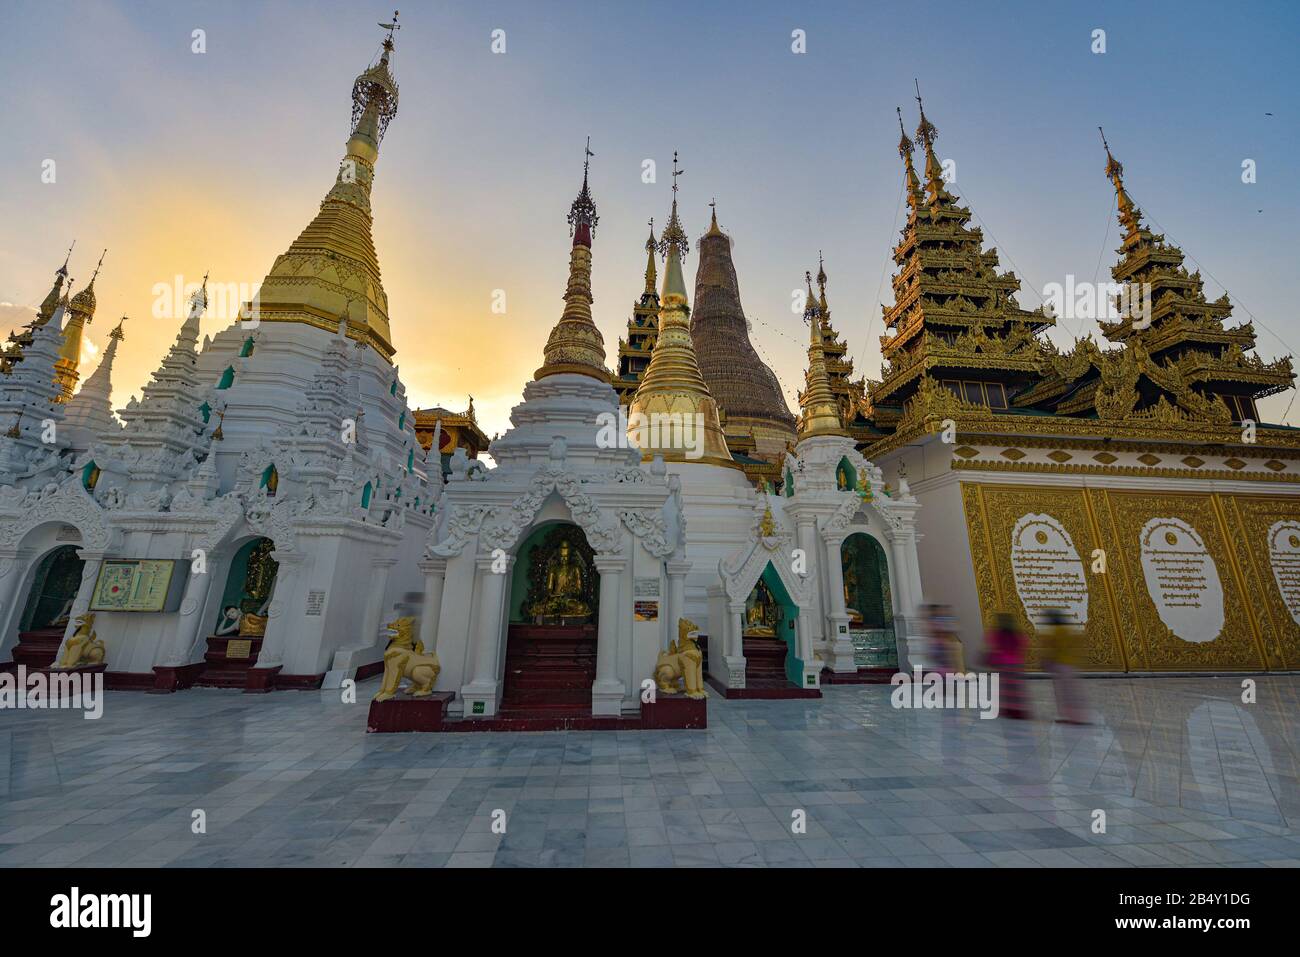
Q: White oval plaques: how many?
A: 3